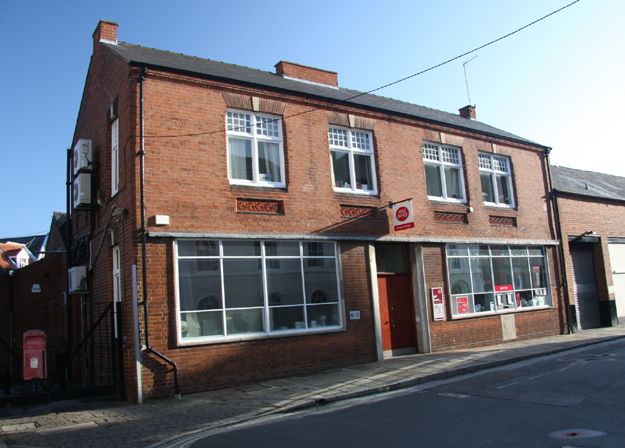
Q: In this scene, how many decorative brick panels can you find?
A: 4